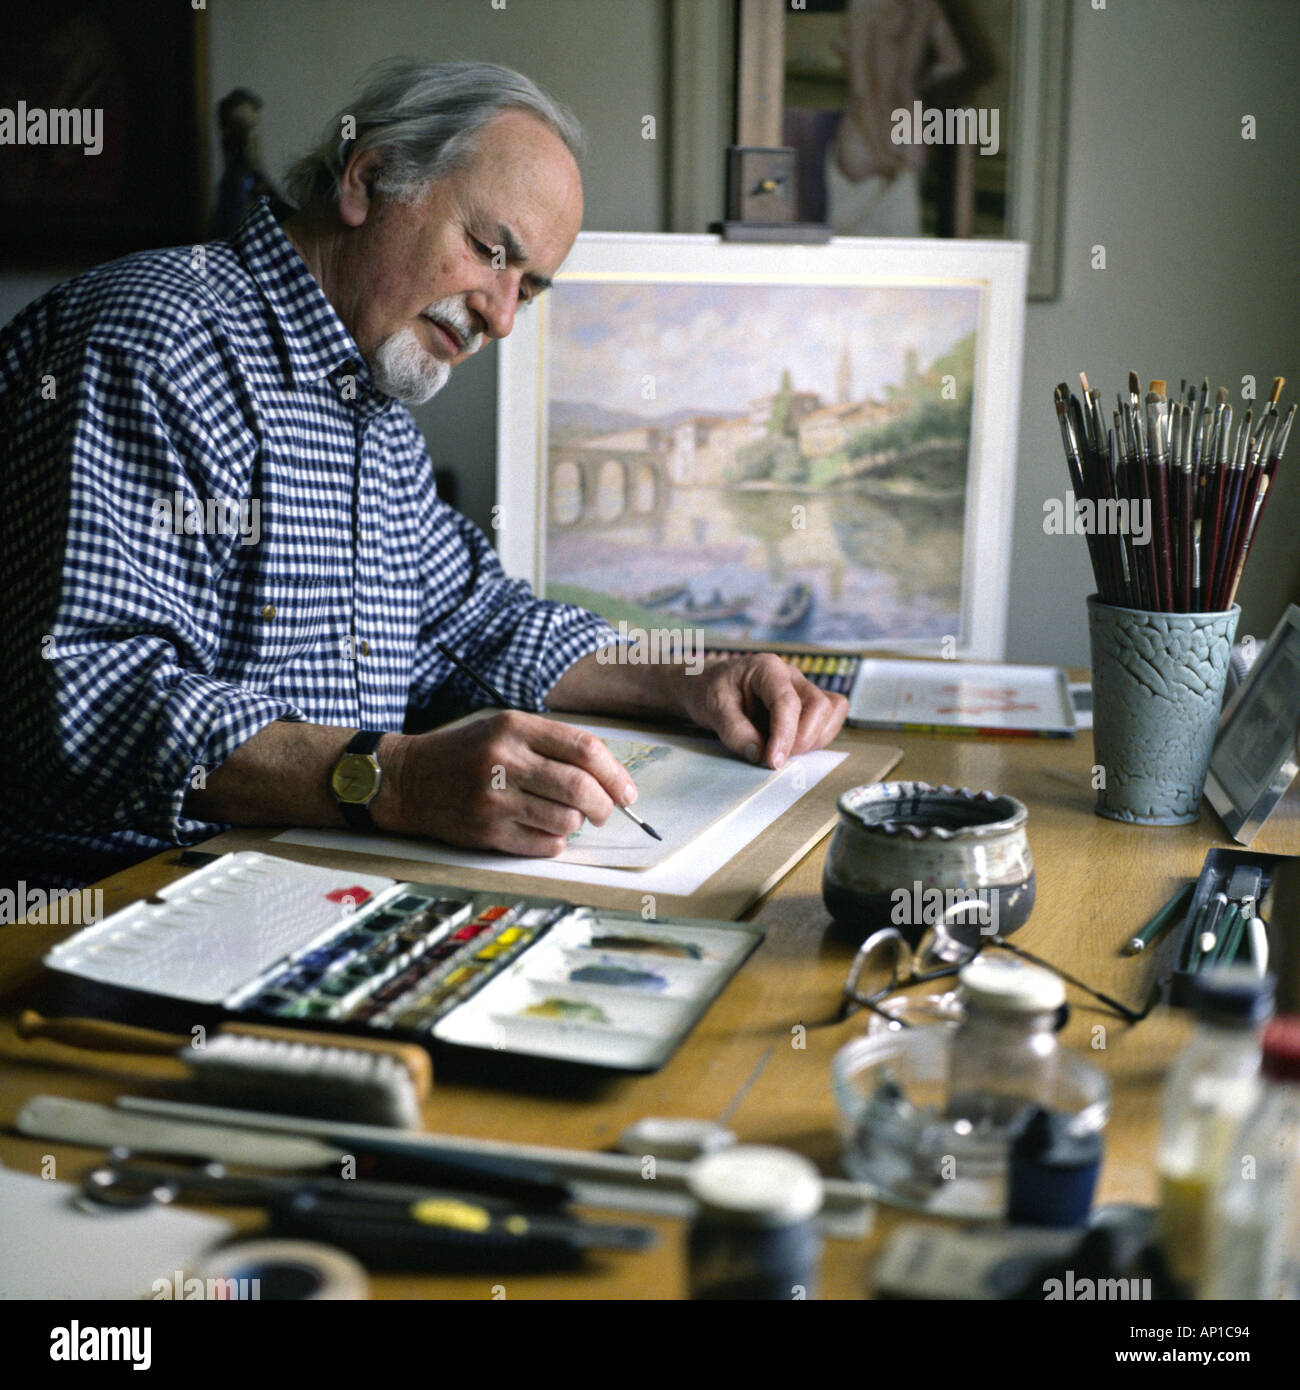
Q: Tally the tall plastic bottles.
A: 2